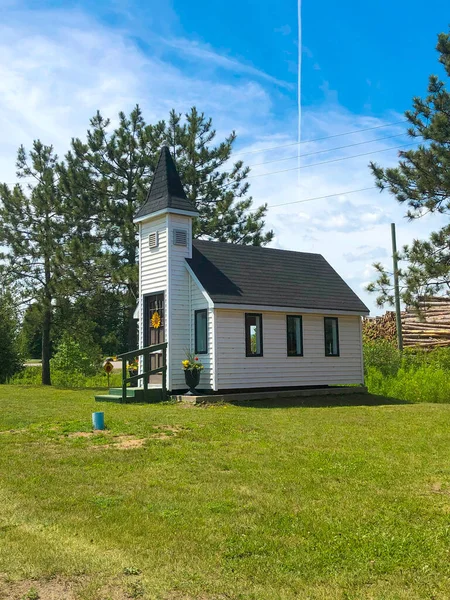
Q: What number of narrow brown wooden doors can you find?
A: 1